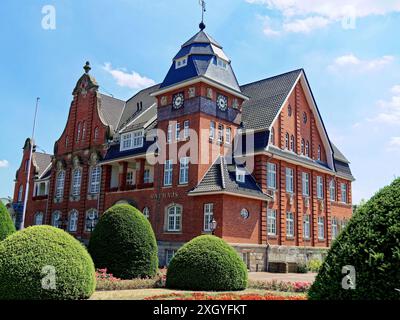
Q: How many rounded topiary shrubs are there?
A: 5